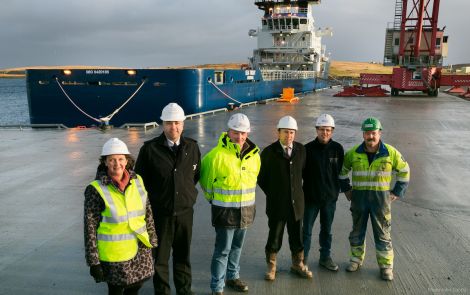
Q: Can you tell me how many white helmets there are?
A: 5